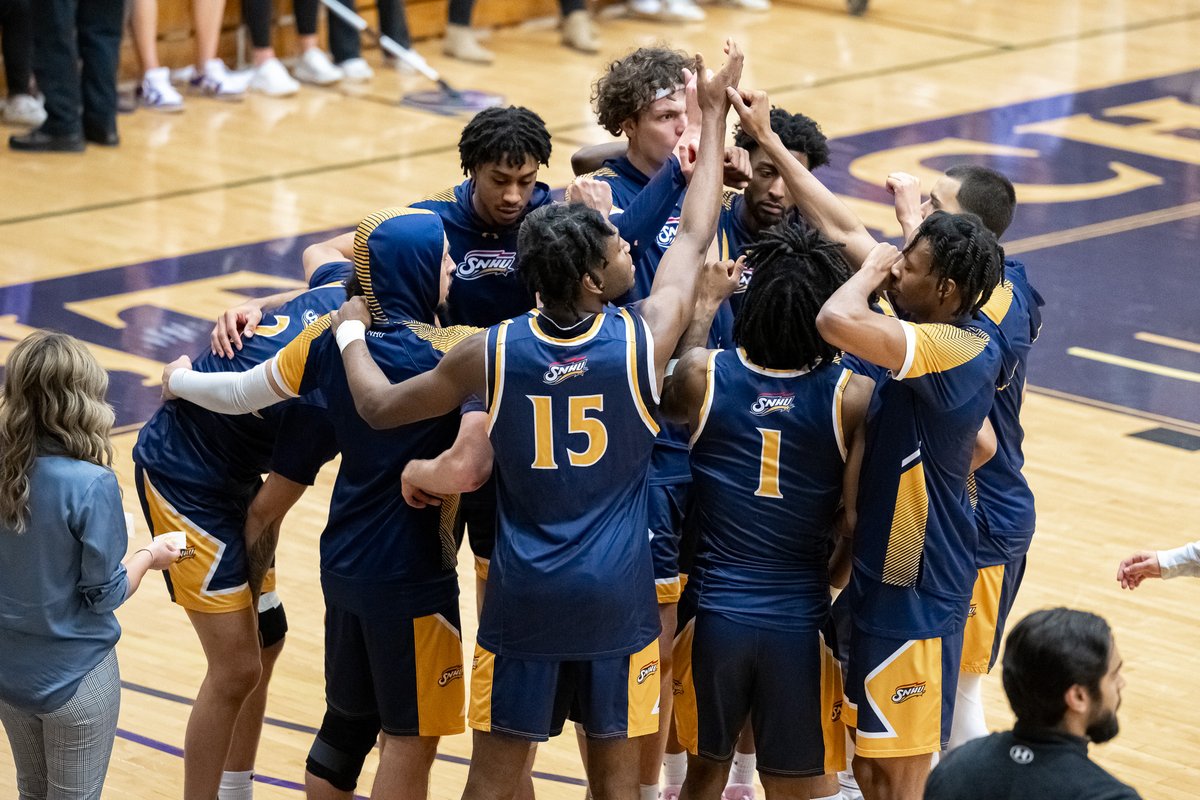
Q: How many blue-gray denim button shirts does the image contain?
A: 1